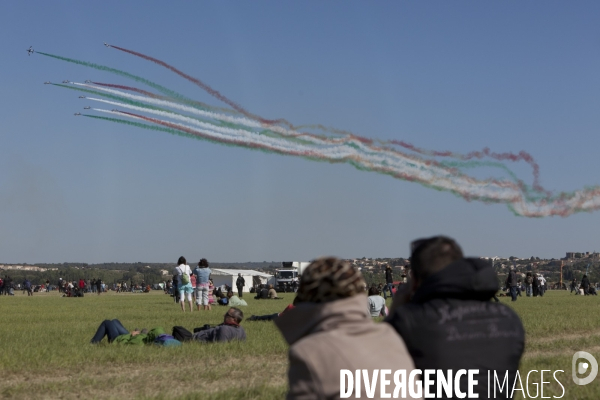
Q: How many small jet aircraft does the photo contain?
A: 9